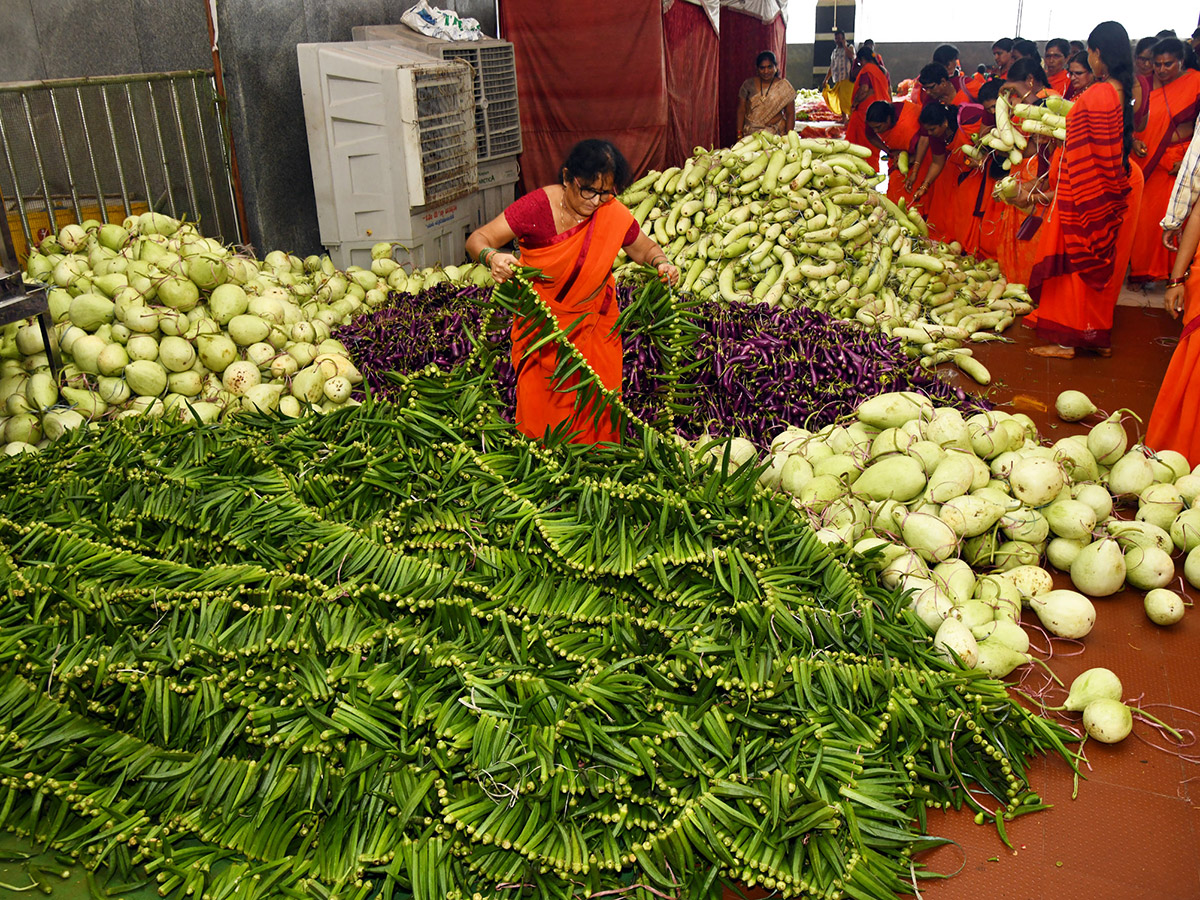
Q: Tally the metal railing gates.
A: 1